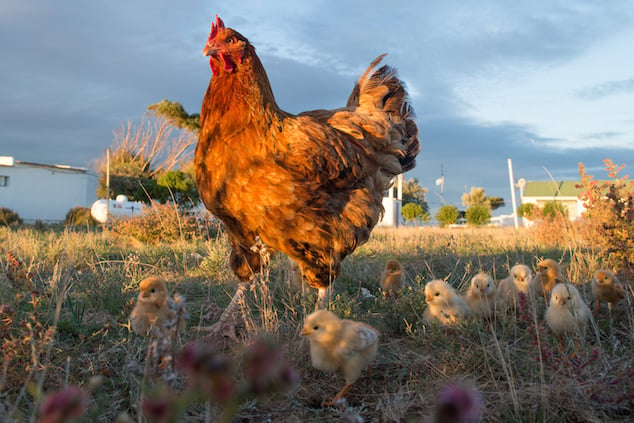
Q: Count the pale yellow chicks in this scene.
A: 5